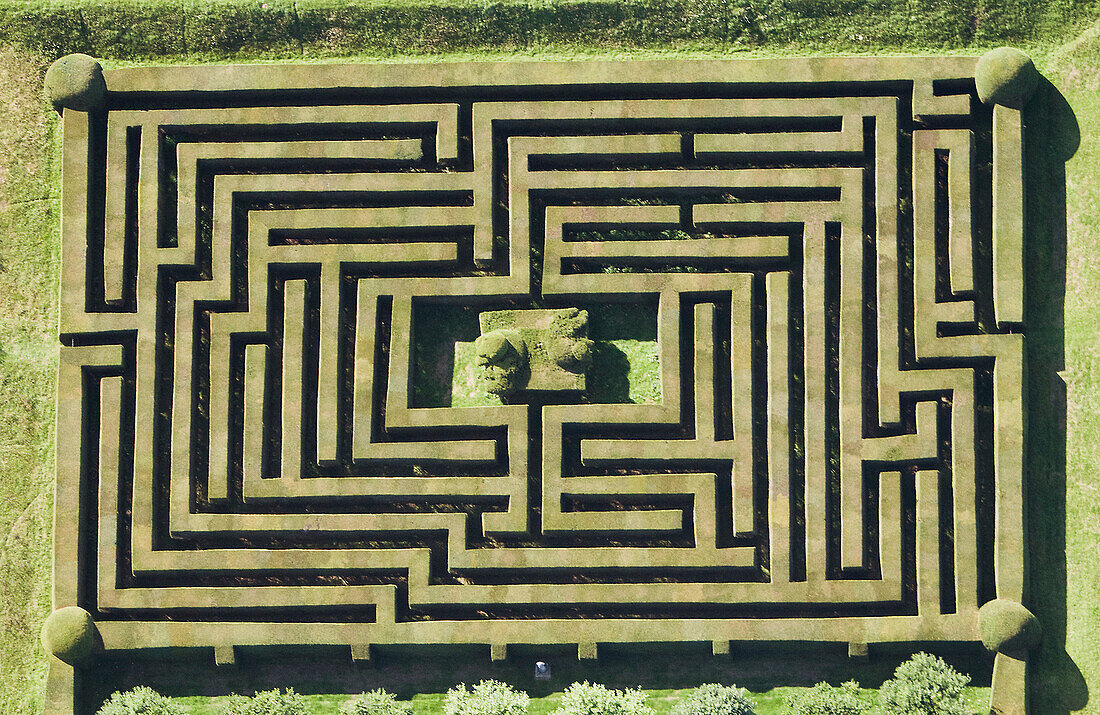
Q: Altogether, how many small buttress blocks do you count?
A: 6